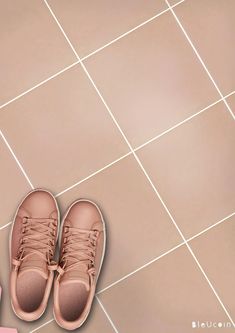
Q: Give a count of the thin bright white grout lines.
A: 6